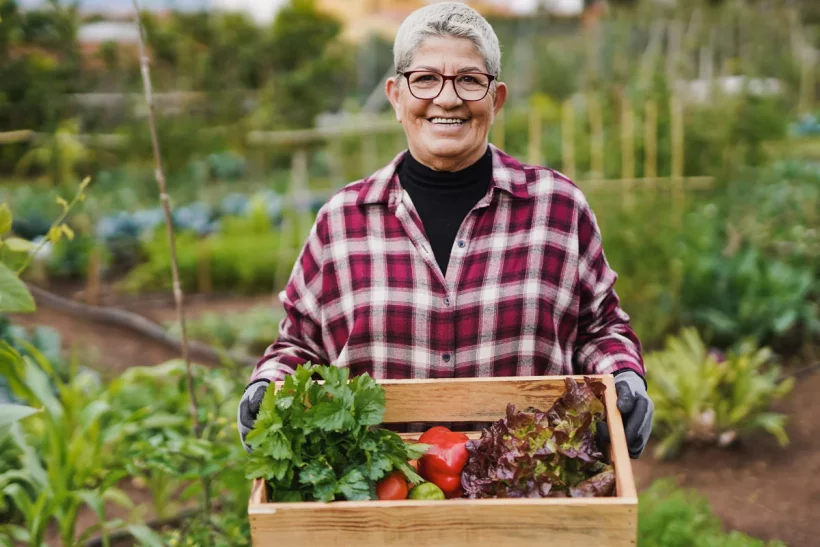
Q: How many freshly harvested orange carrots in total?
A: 0